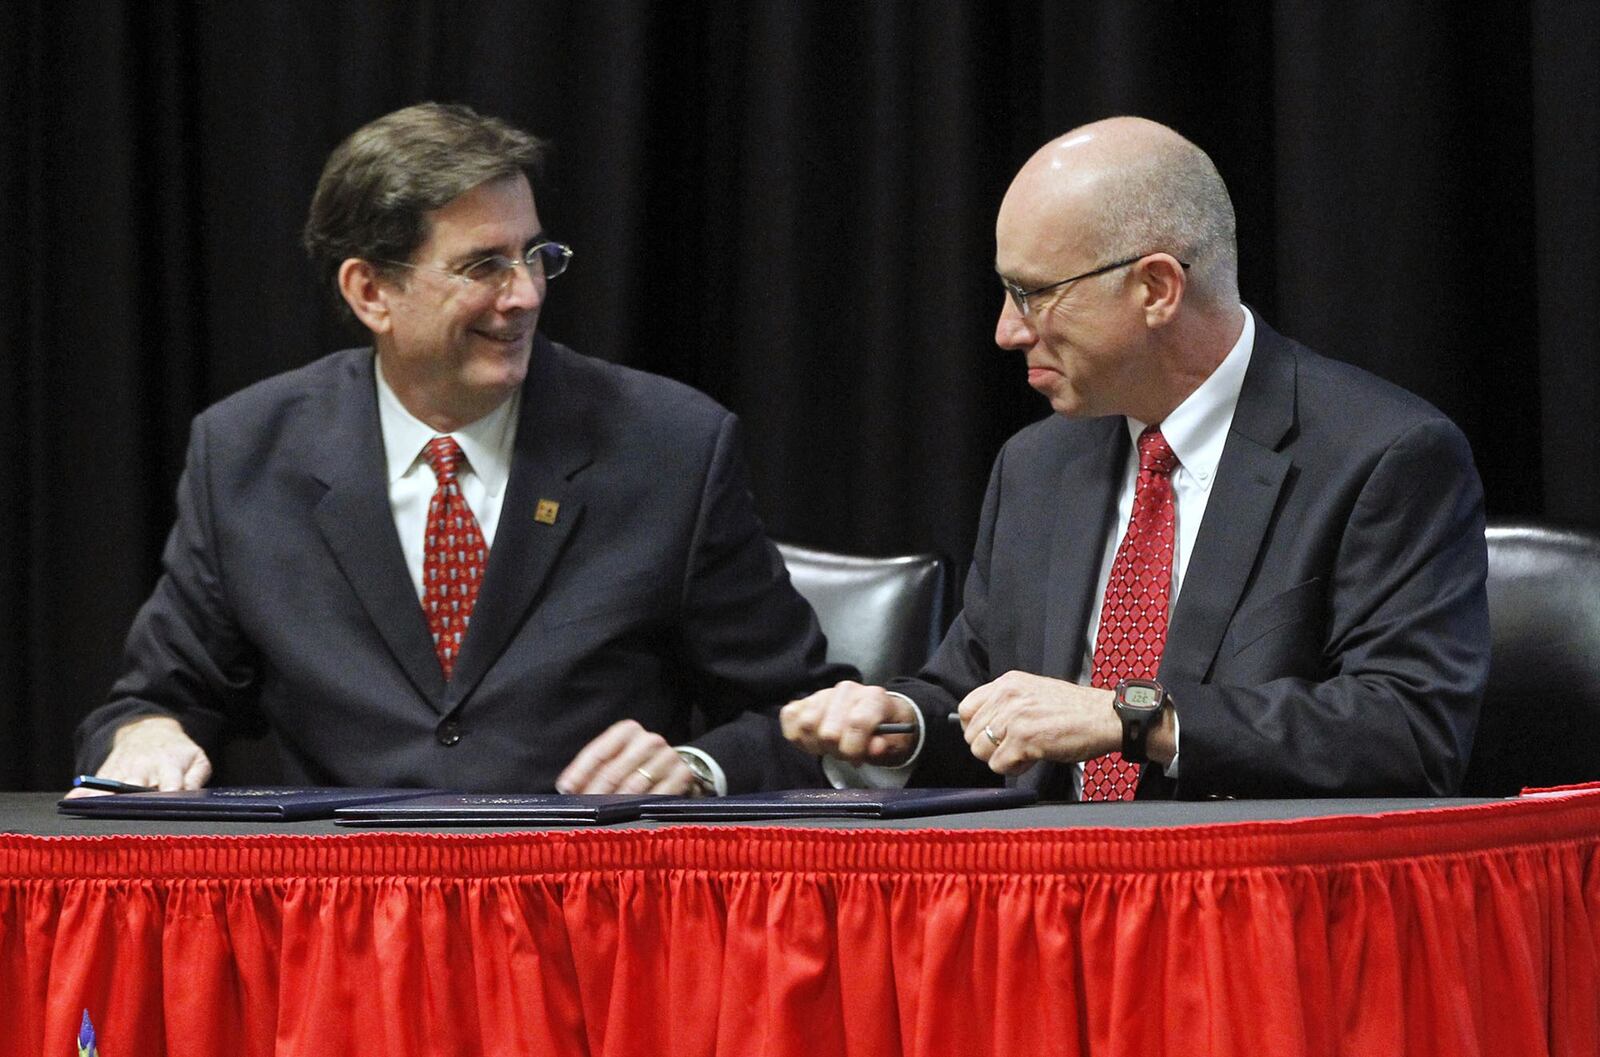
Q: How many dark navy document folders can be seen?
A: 3